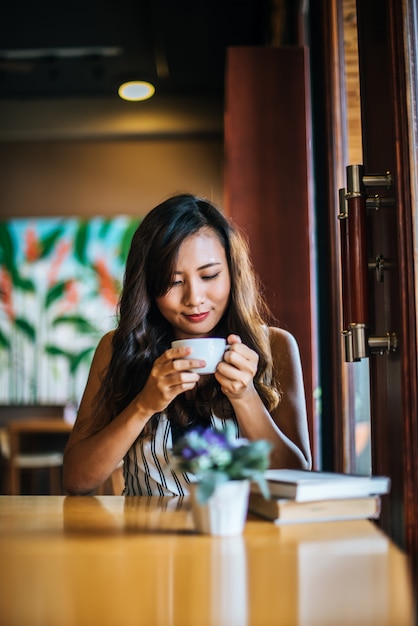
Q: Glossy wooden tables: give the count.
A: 1